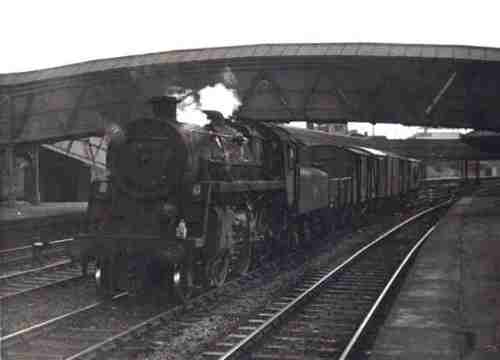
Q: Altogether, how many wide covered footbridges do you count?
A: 1